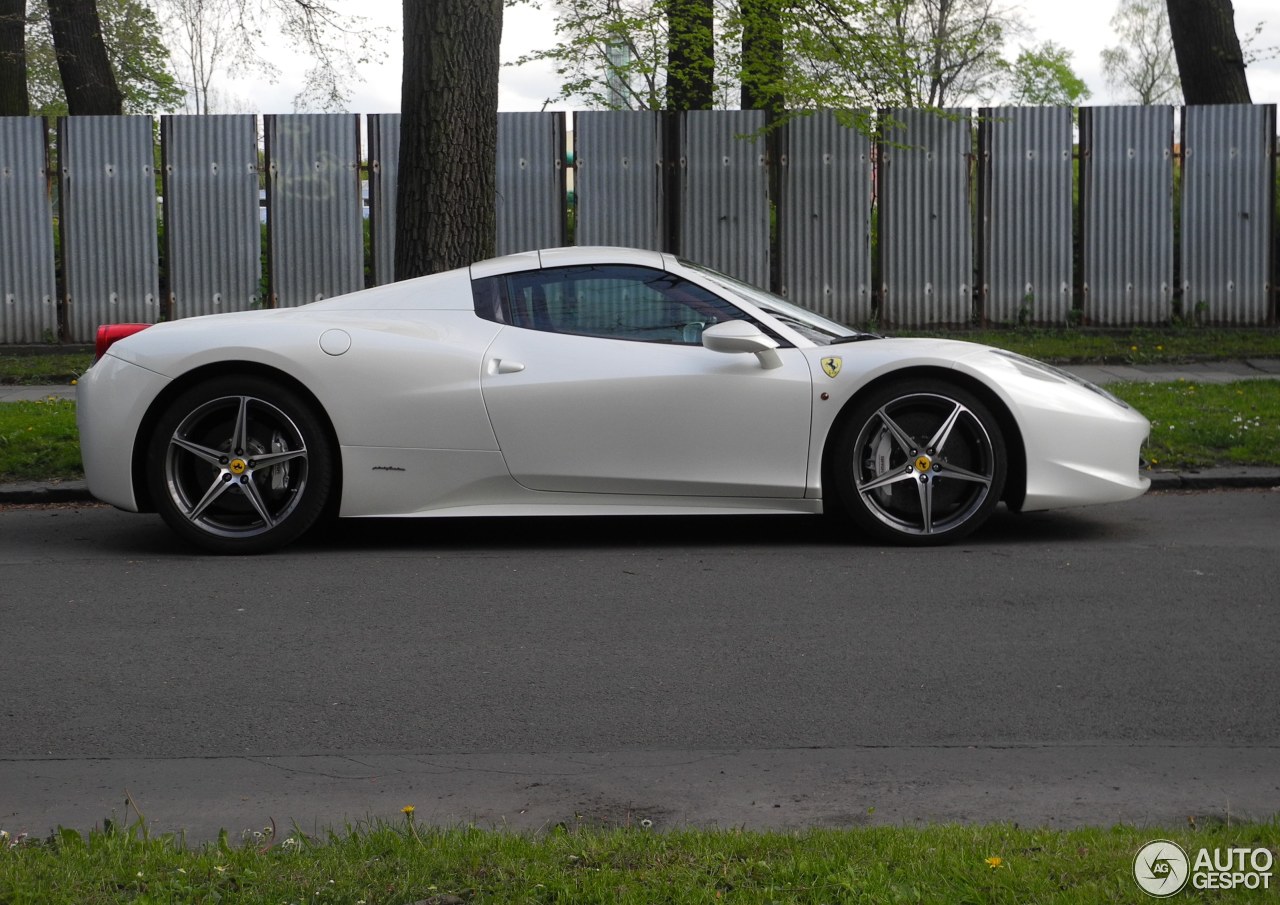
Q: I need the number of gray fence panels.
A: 13